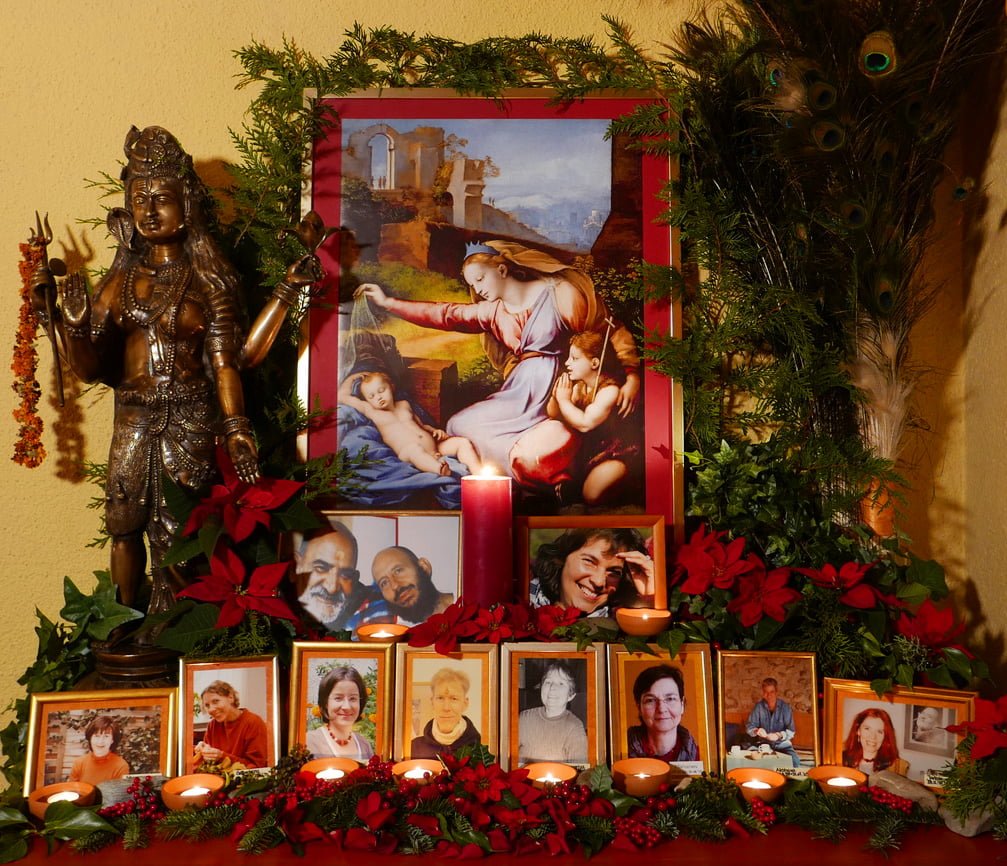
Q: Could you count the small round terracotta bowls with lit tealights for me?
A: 10